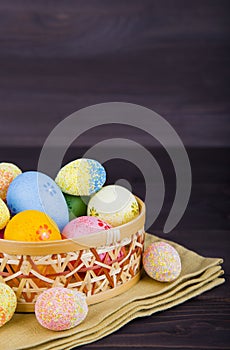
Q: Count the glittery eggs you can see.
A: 6